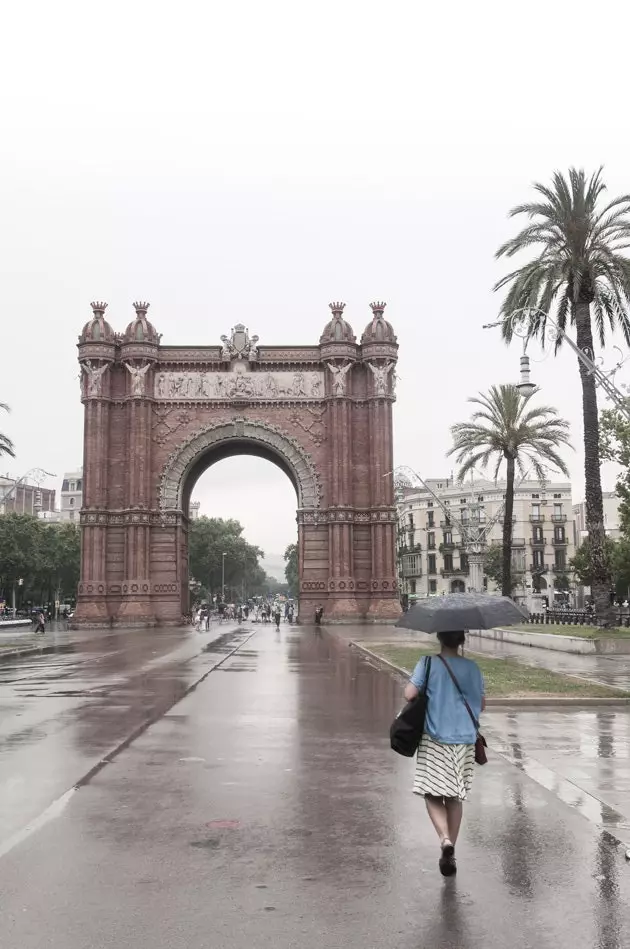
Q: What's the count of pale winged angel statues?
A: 4